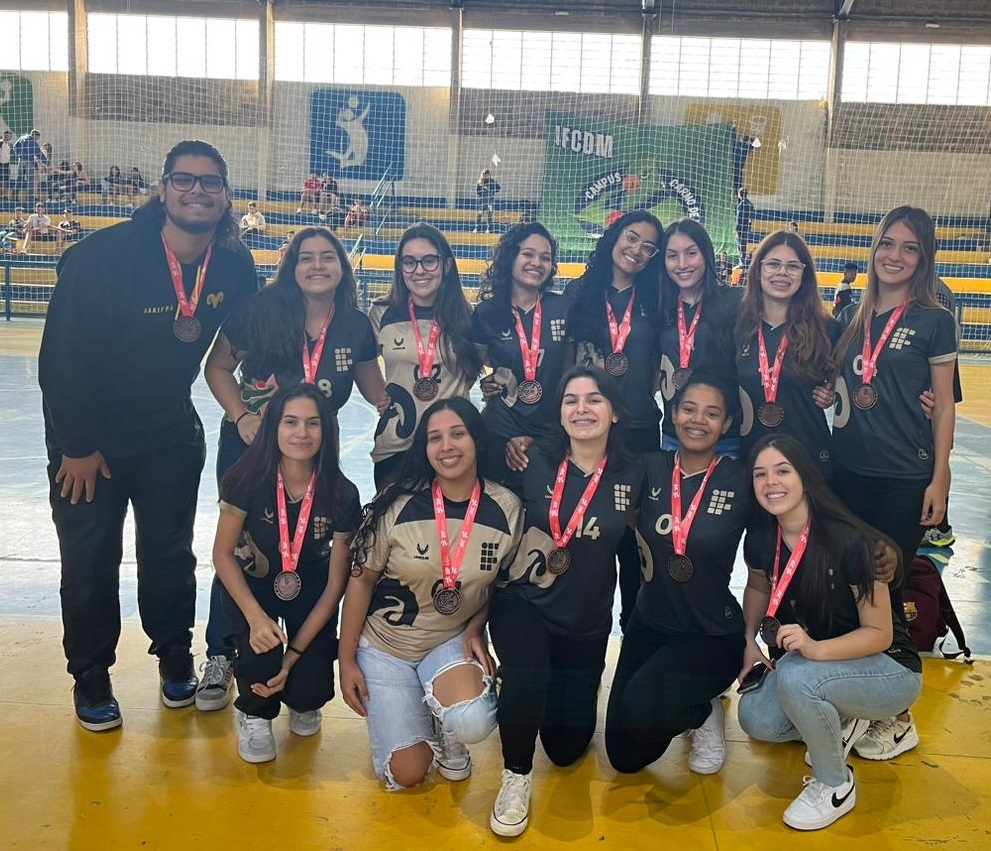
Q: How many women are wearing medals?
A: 12